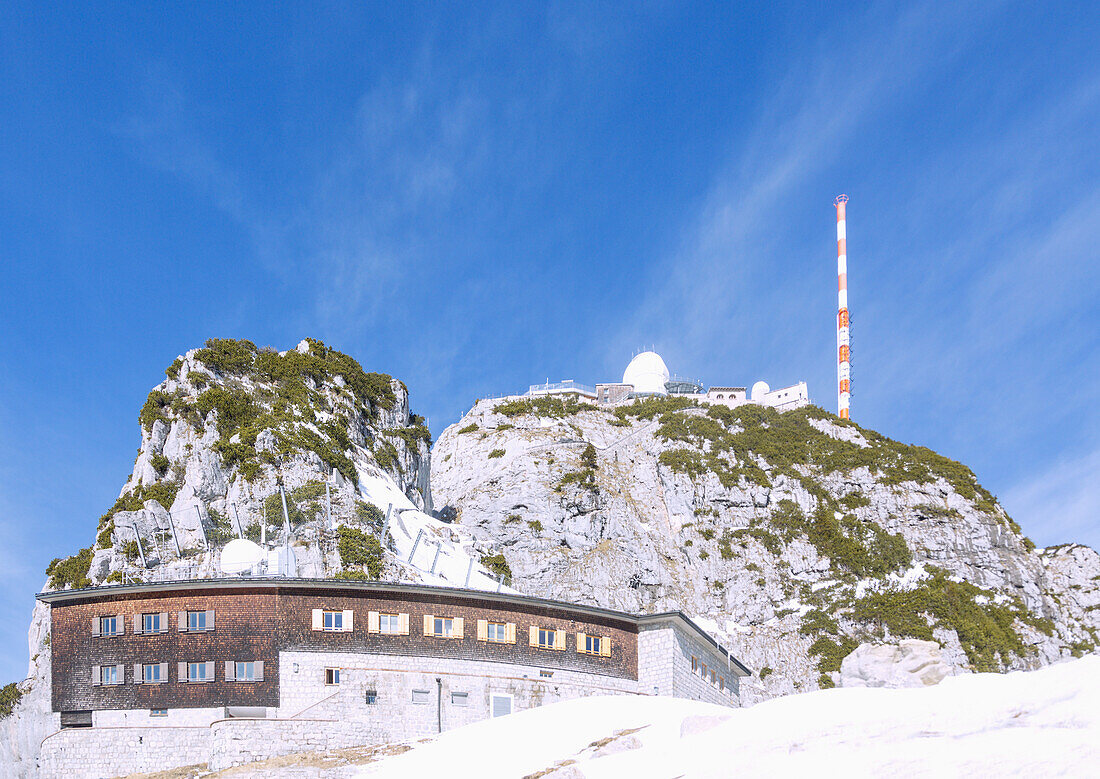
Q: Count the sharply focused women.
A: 0